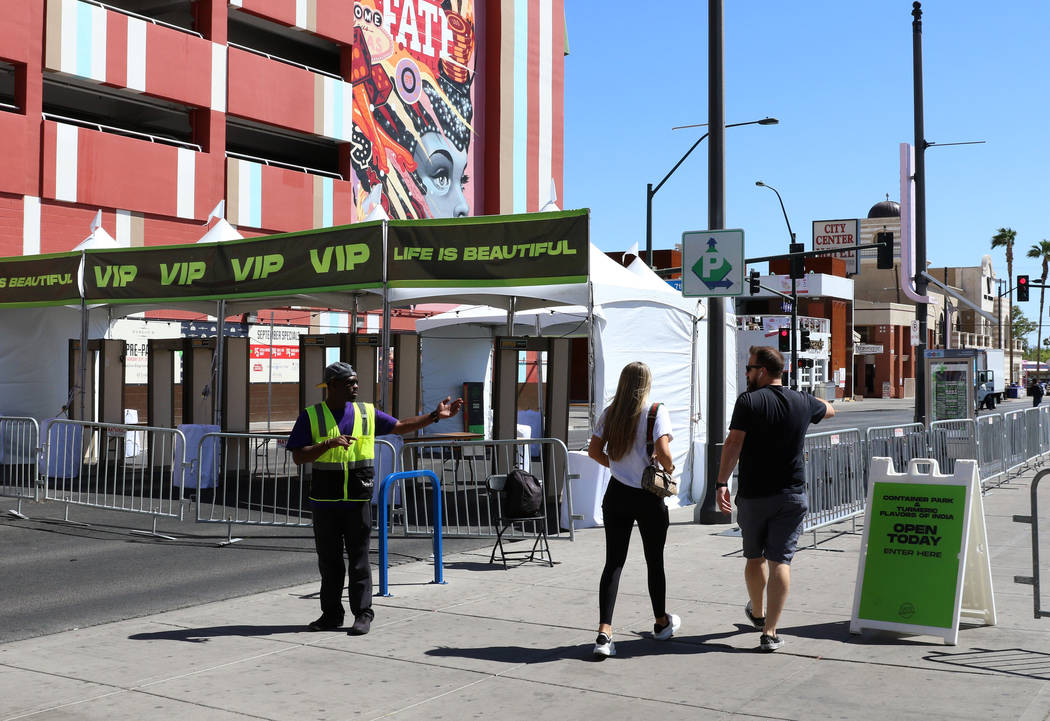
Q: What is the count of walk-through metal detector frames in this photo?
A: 6